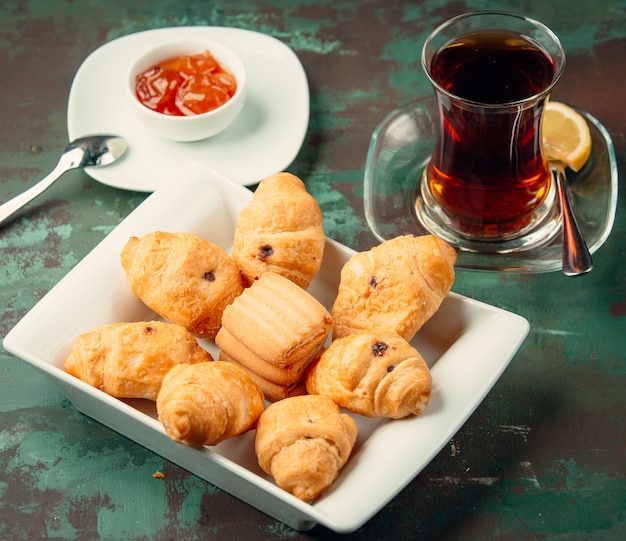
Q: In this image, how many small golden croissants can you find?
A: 7